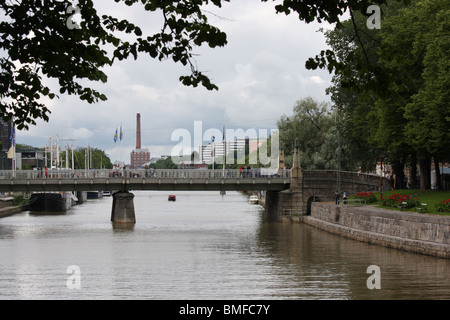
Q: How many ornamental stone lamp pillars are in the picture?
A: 2